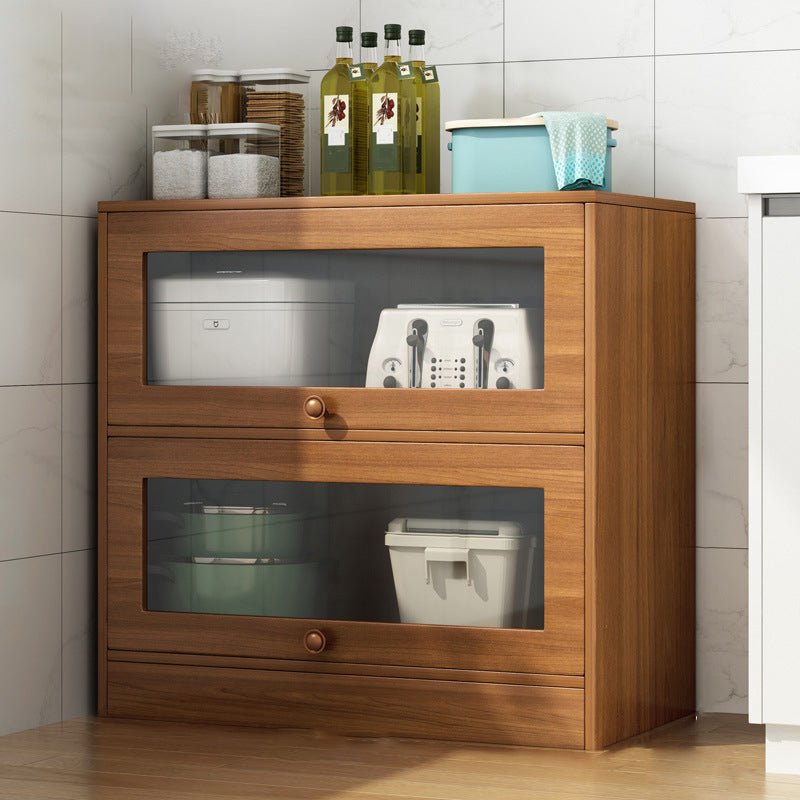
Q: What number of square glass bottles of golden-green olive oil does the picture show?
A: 4